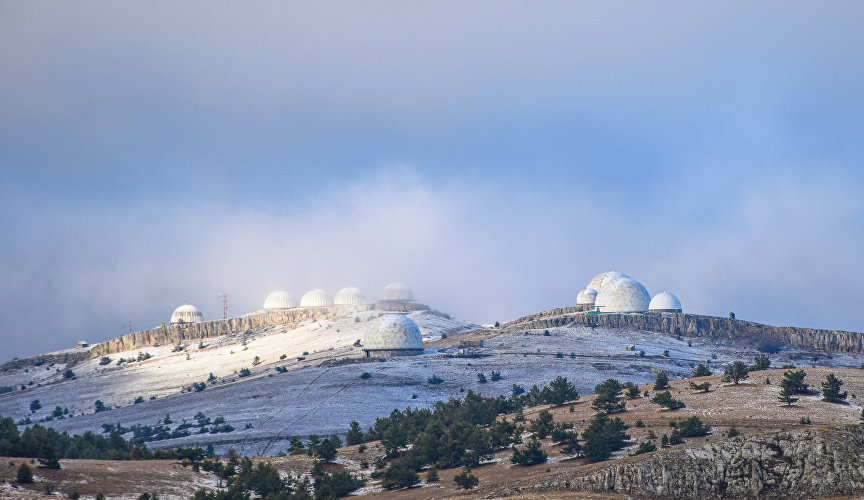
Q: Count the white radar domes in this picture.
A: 10